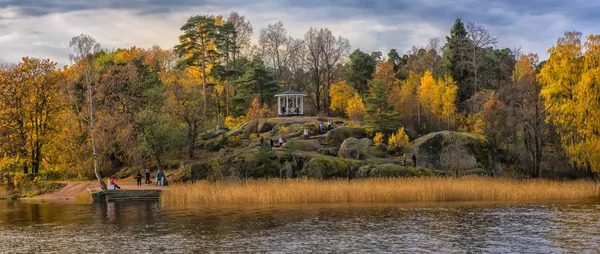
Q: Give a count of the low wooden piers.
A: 1